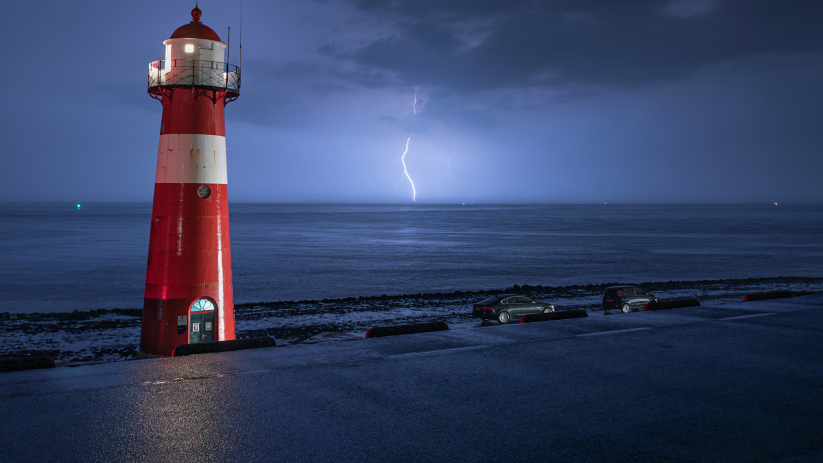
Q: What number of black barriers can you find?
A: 6